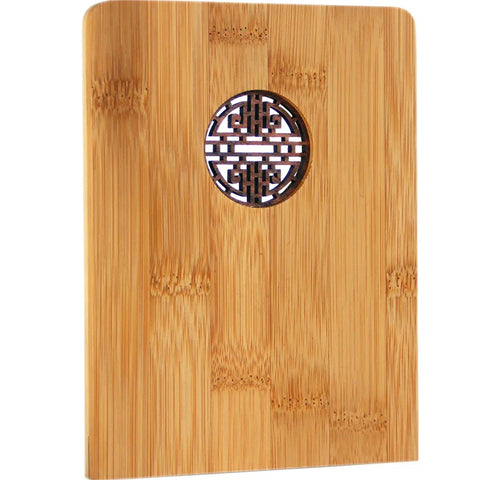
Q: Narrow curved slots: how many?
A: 12